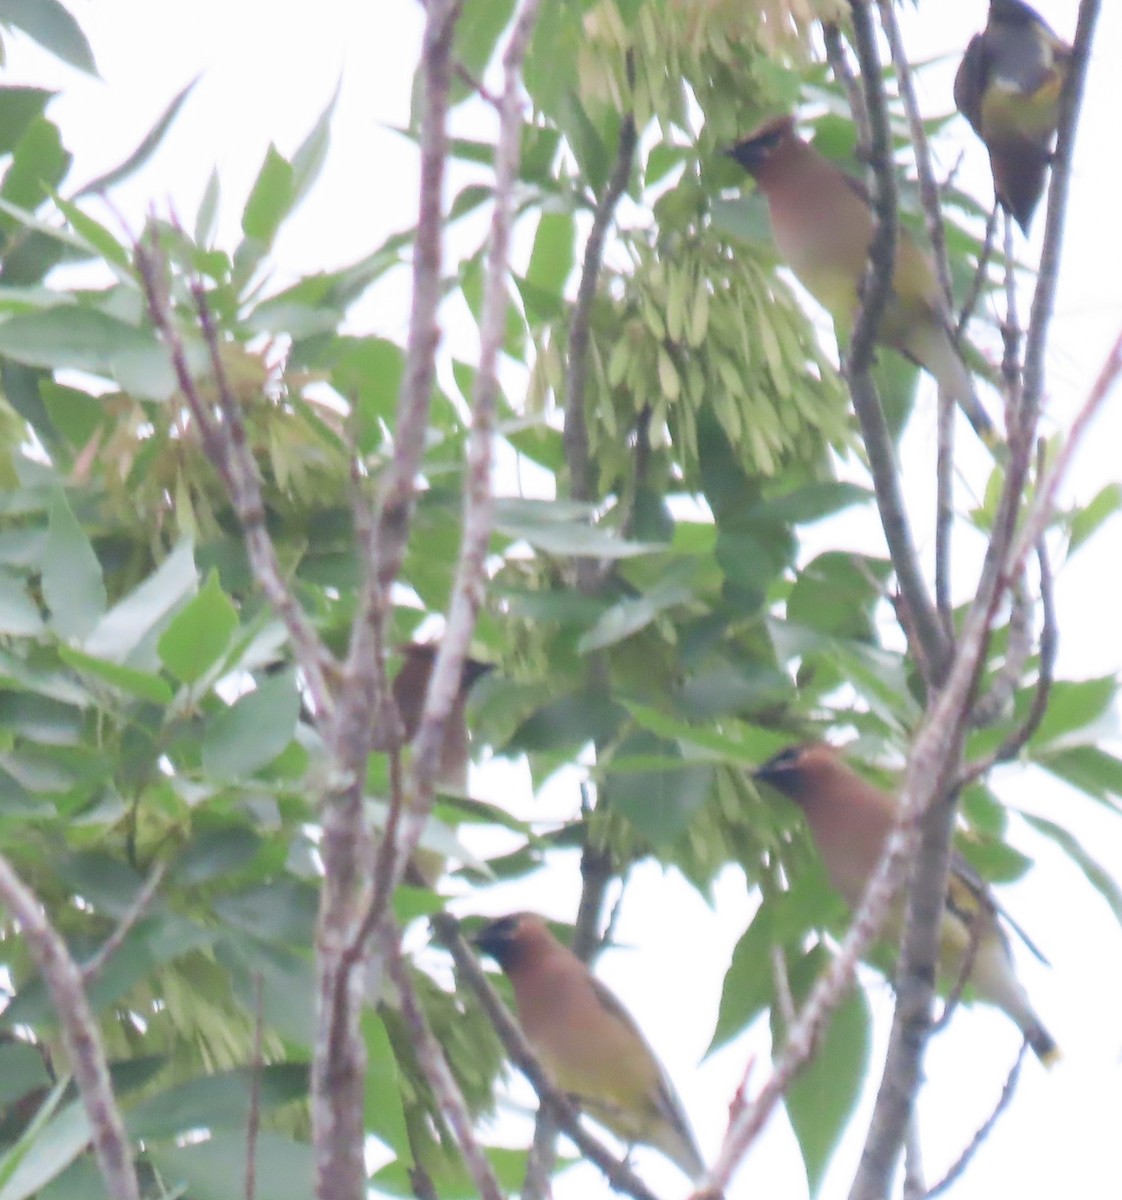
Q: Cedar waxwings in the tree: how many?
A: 5